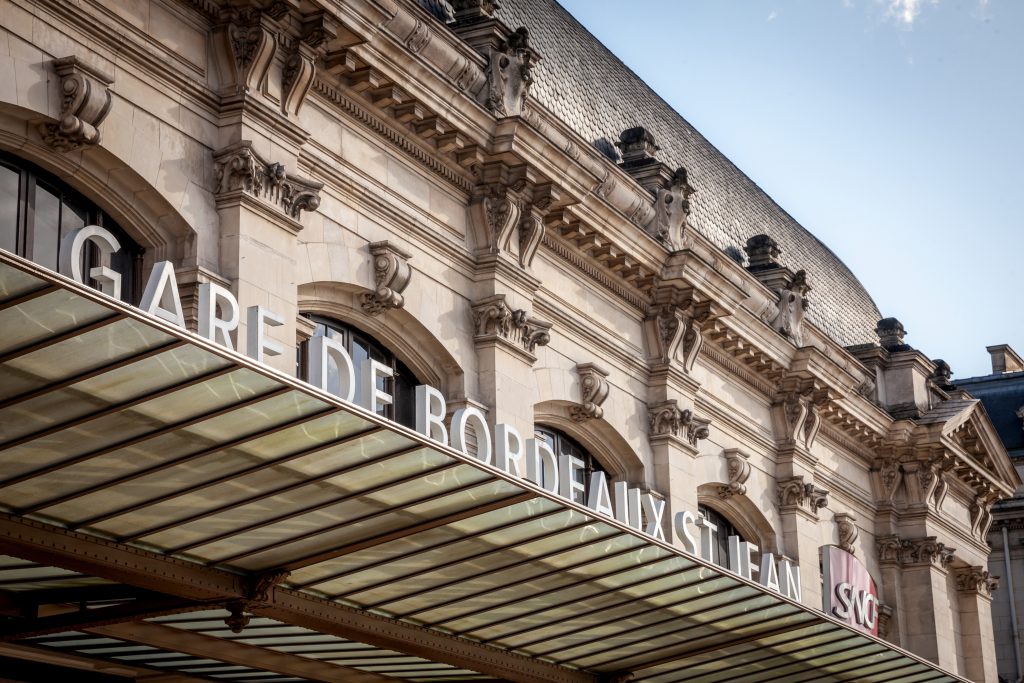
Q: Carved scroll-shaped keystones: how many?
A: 5